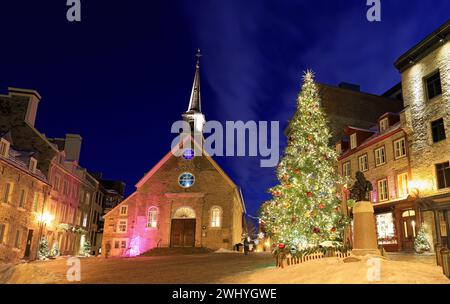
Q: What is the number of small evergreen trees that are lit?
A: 4